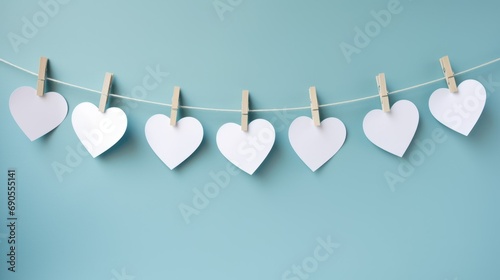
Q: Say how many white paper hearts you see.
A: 7